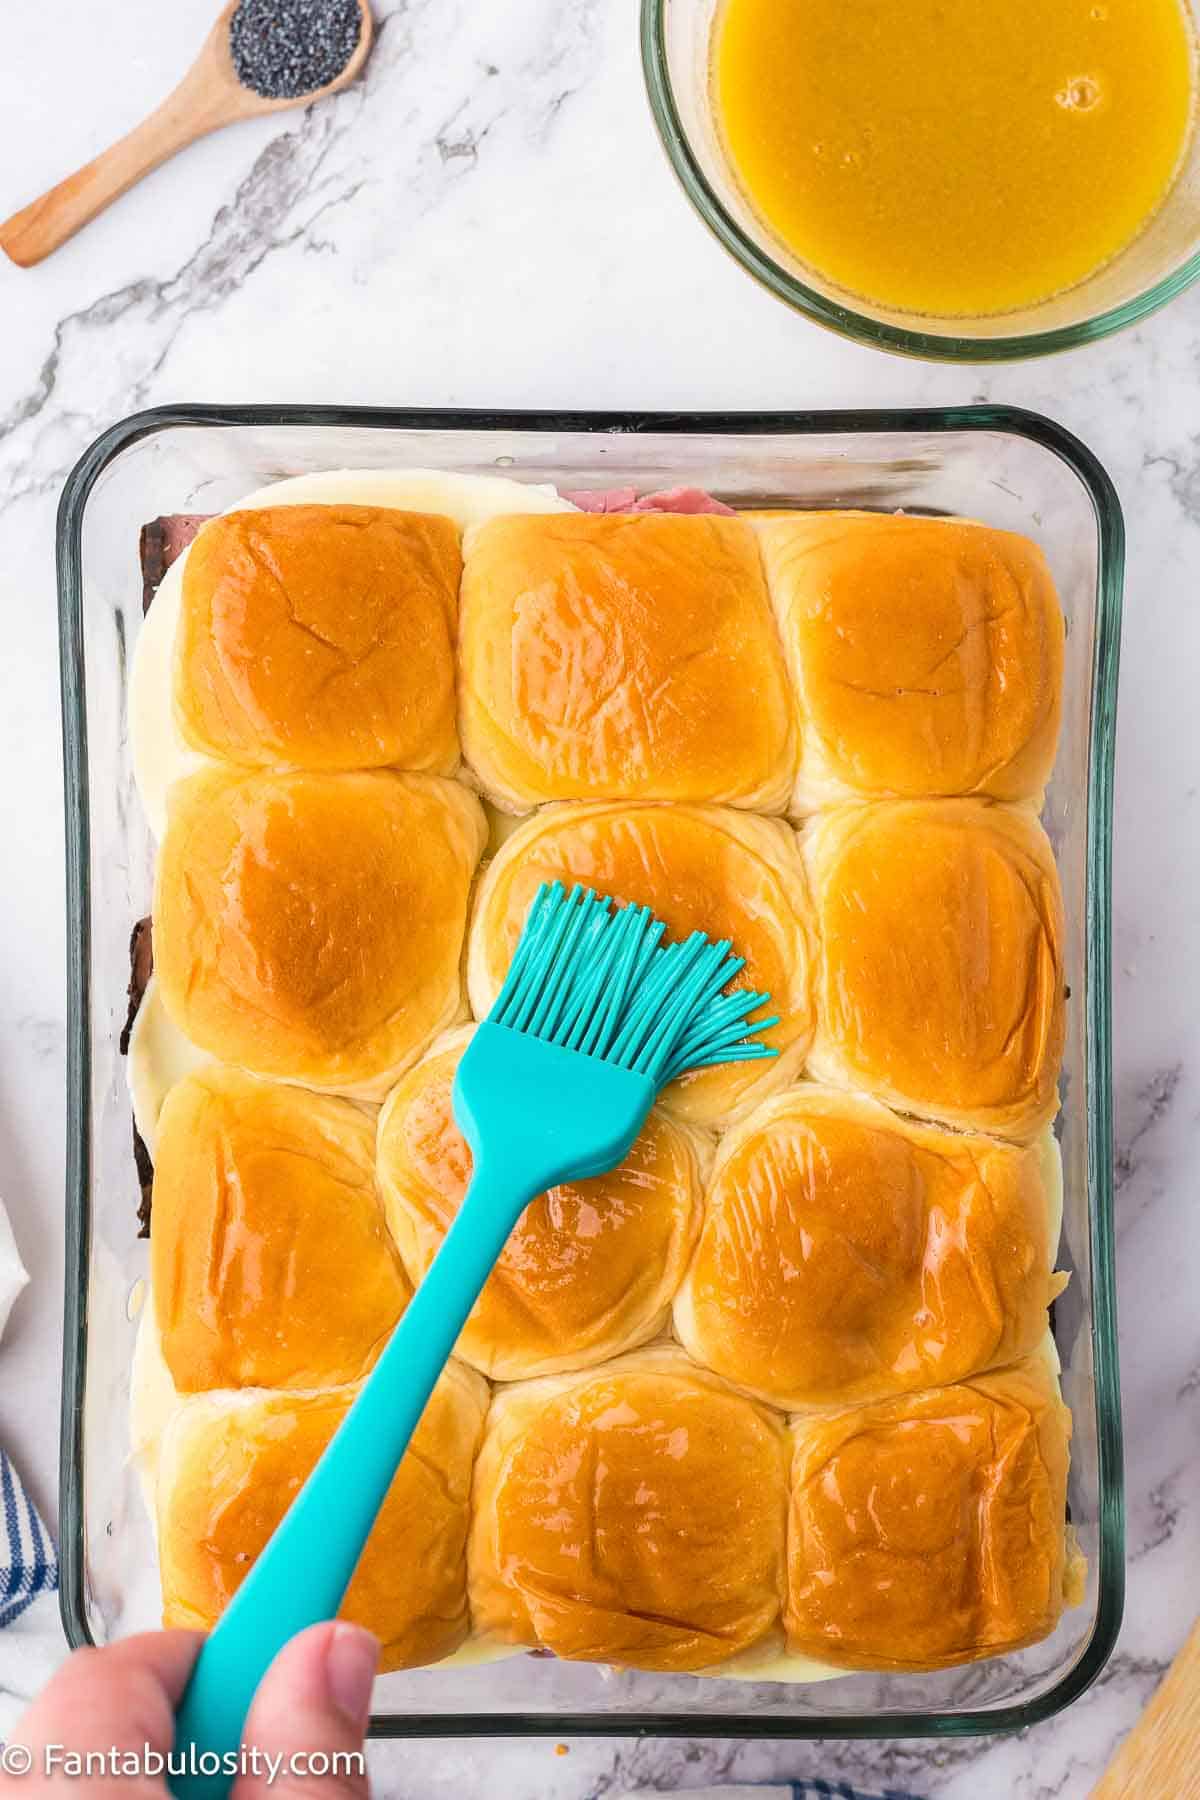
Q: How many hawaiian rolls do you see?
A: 12